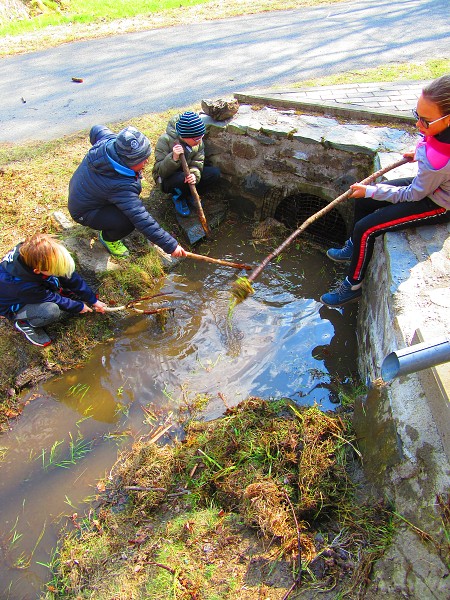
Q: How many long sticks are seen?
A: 4